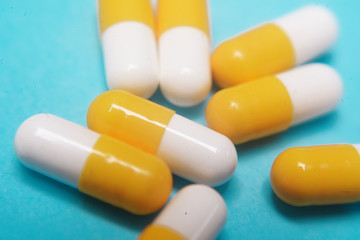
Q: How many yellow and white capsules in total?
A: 8